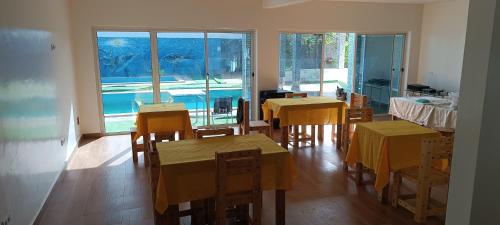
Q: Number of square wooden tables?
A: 4